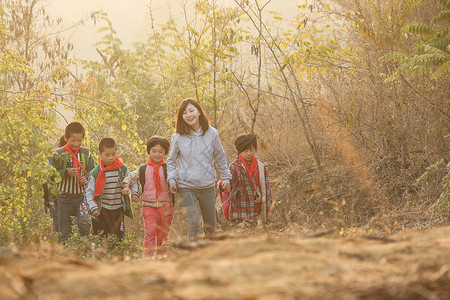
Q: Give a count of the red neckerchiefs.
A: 4